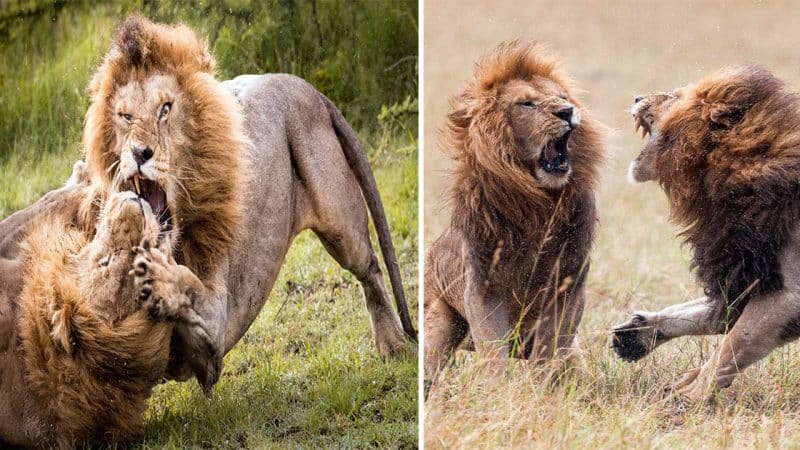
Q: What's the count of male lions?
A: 4